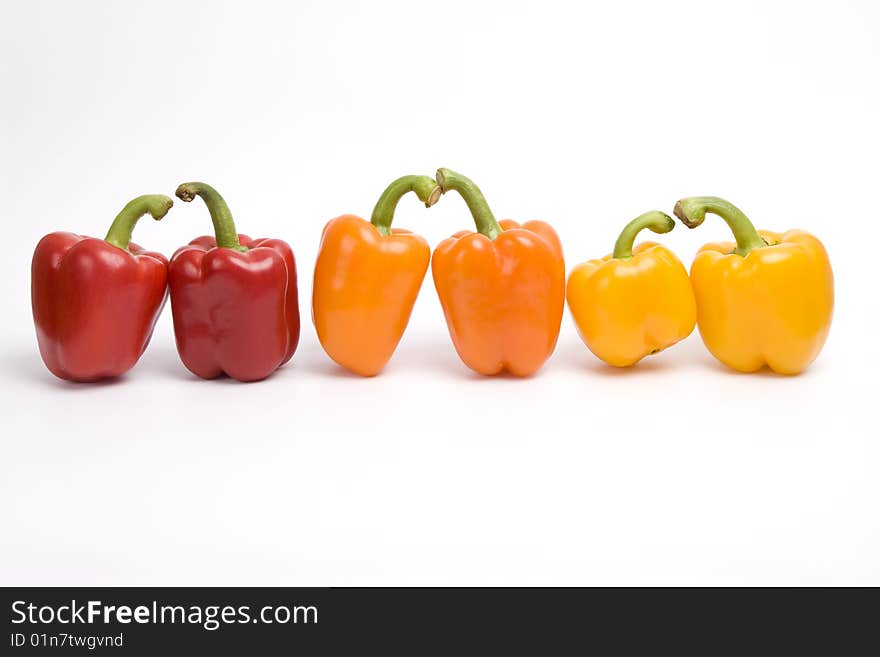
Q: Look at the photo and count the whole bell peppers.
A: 6